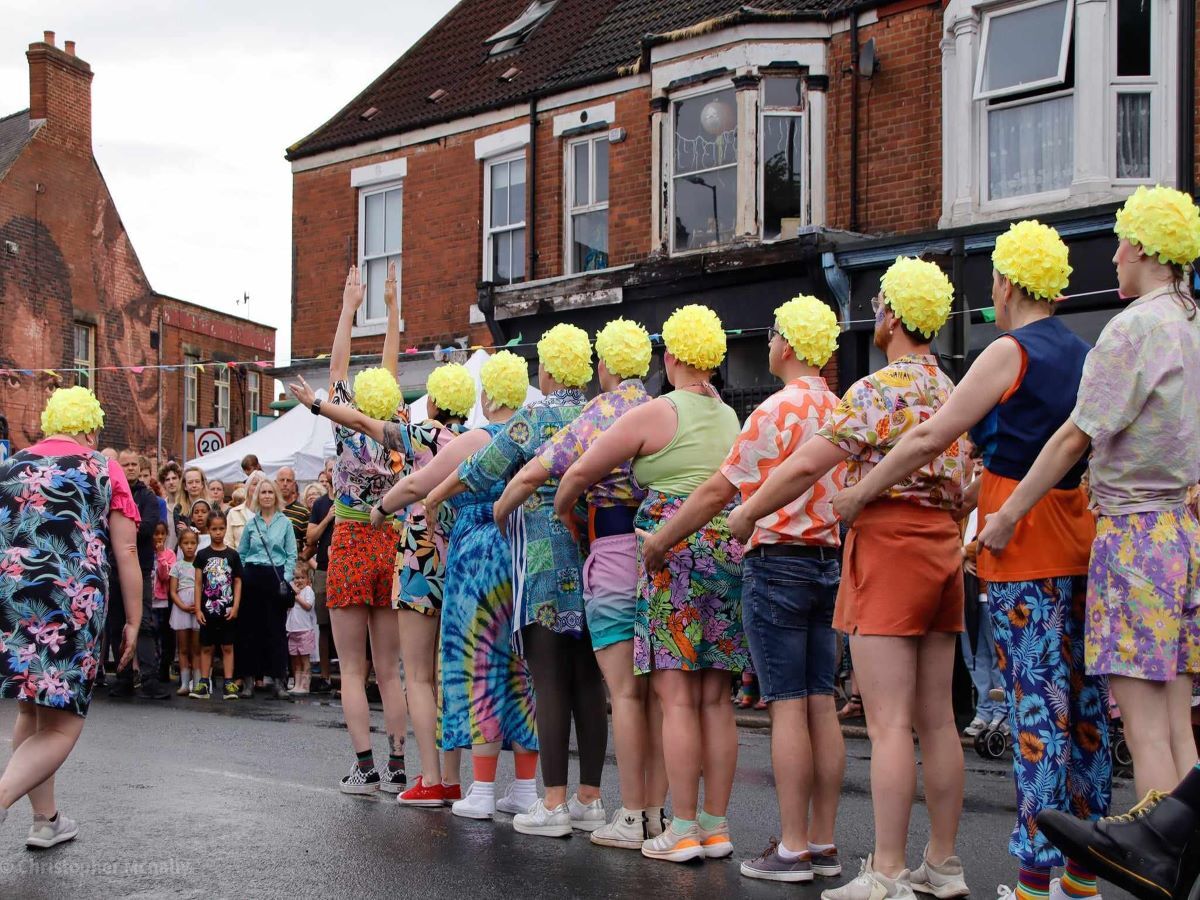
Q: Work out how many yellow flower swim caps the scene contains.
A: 11